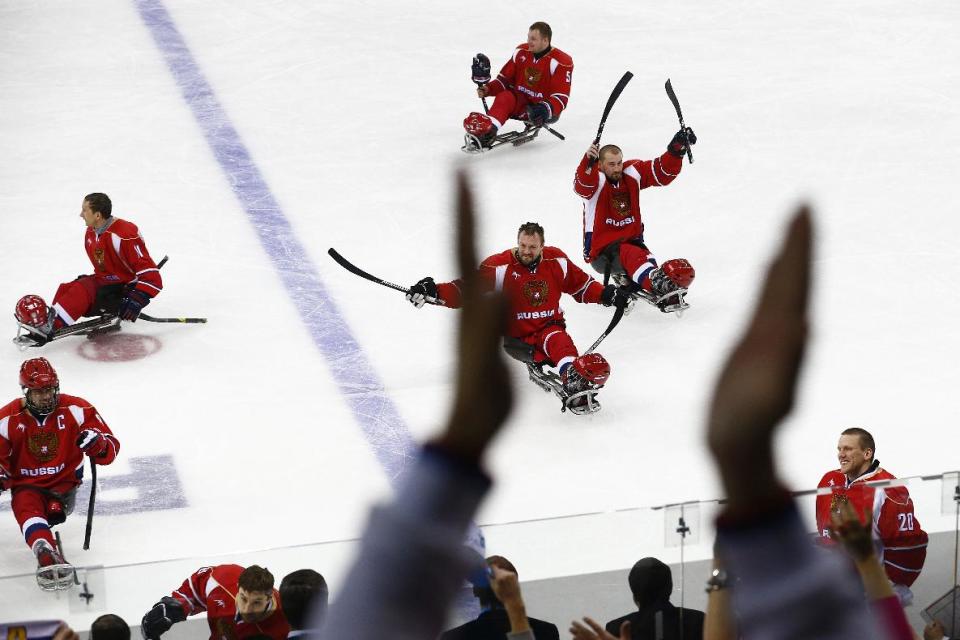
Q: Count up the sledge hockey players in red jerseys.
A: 7